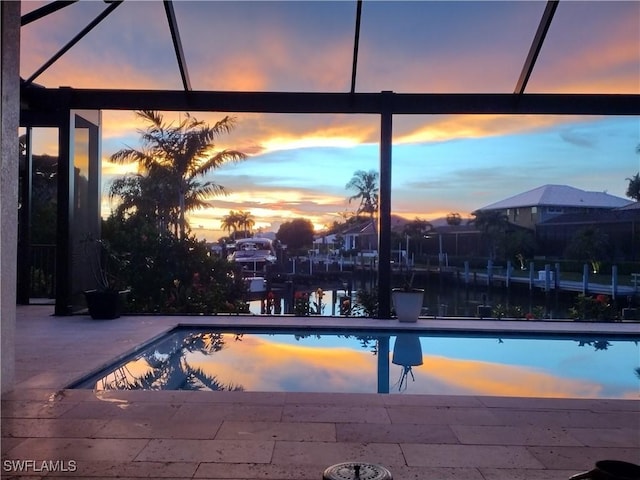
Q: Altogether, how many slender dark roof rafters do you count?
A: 5